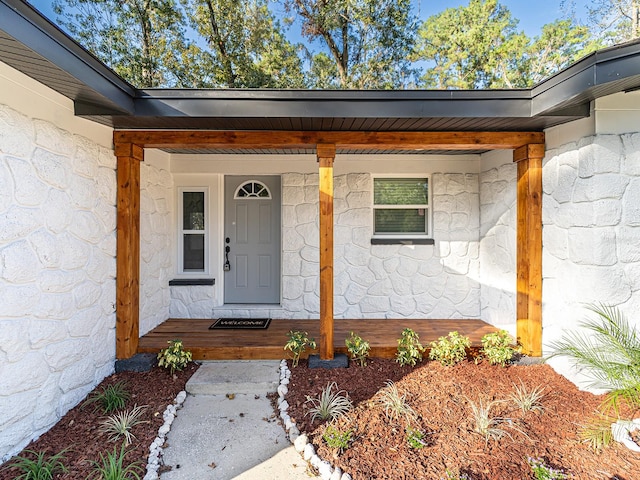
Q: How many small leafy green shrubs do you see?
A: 6